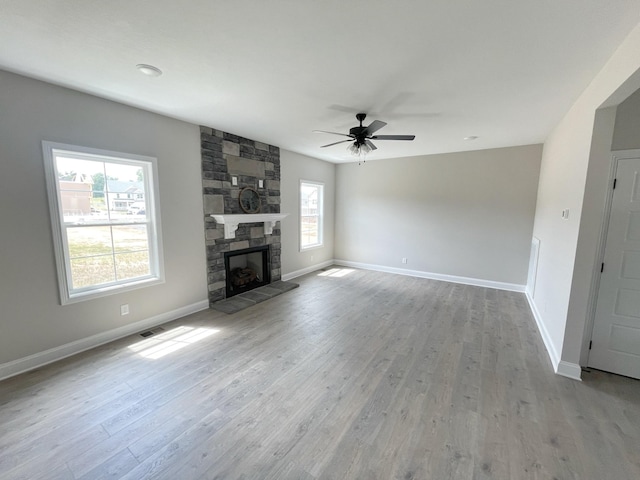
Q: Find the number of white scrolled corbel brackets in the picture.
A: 2